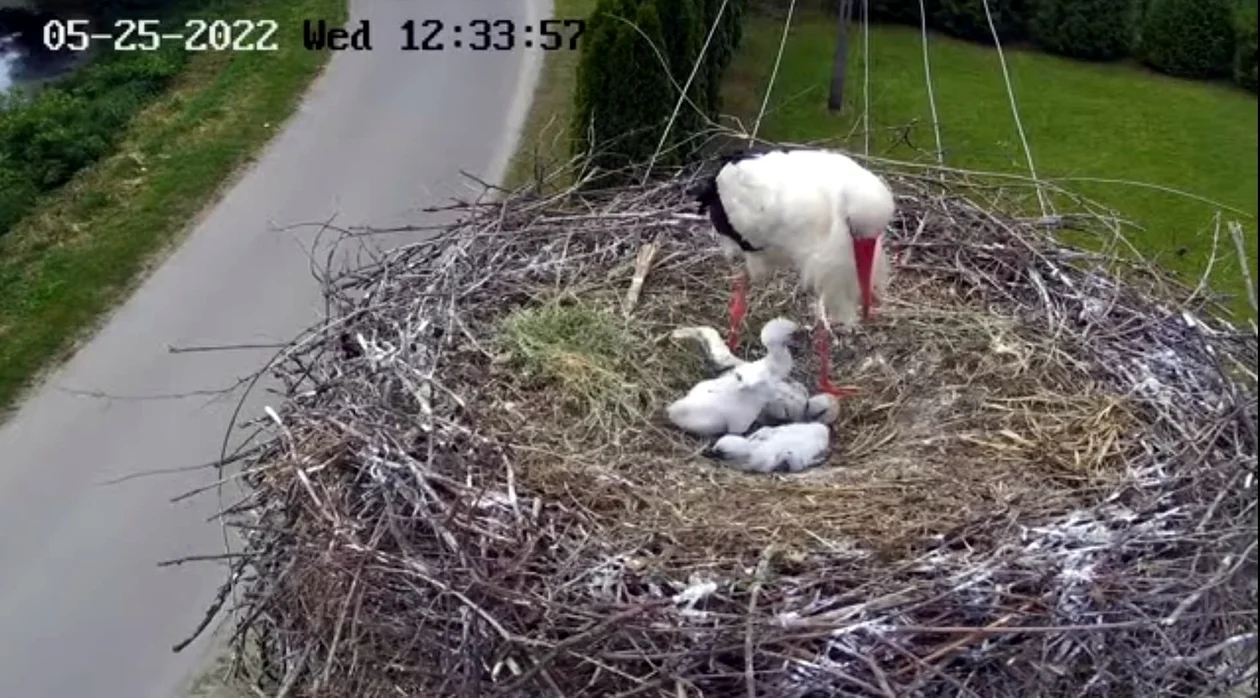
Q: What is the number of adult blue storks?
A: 0